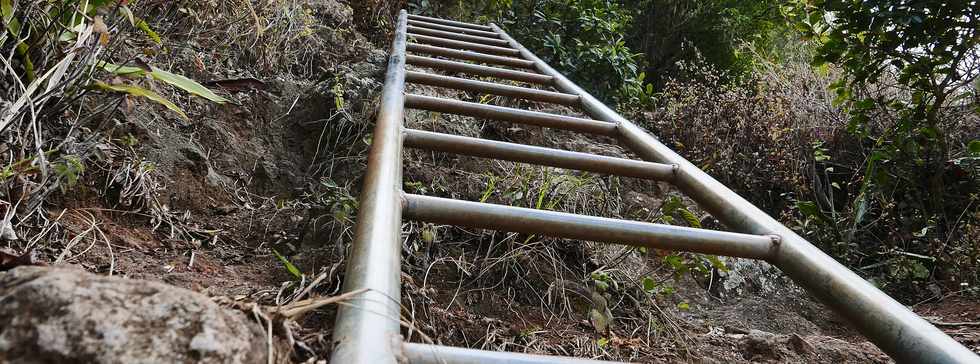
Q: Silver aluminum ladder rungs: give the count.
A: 11